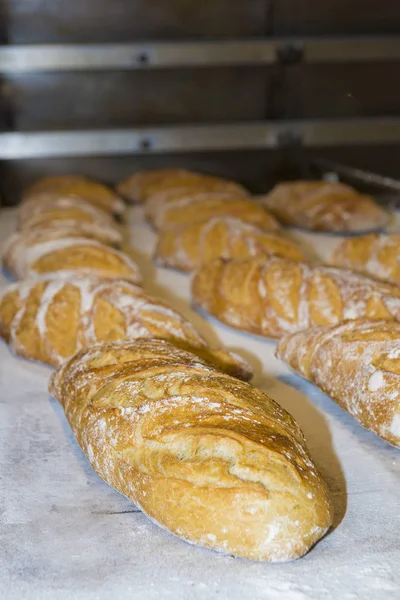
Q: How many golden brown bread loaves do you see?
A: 12